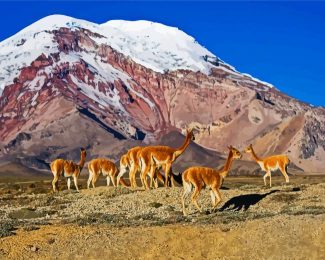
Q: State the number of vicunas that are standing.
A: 7